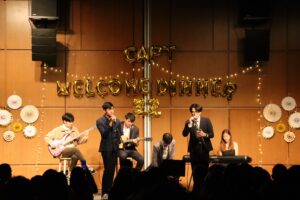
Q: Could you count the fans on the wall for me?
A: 12